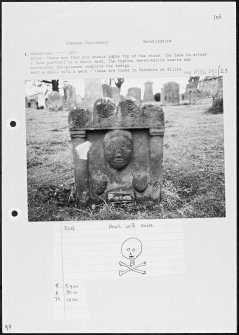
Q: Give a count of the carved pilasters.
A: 2